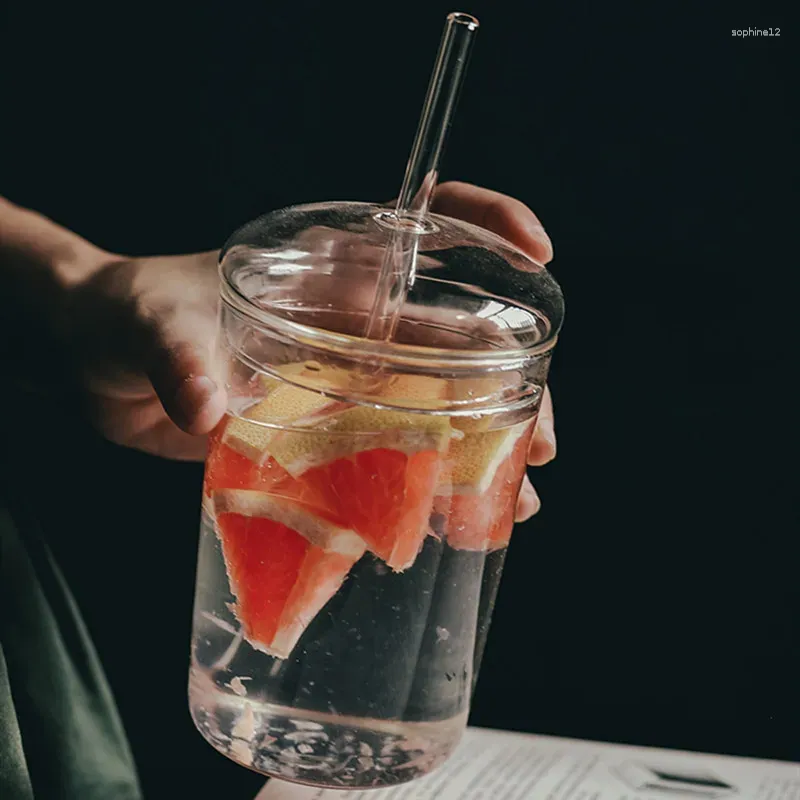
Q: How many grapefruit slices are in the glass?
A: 4